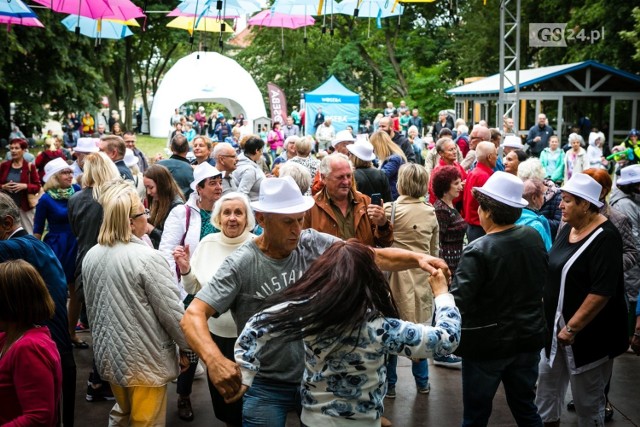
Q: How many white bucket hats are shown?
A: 11